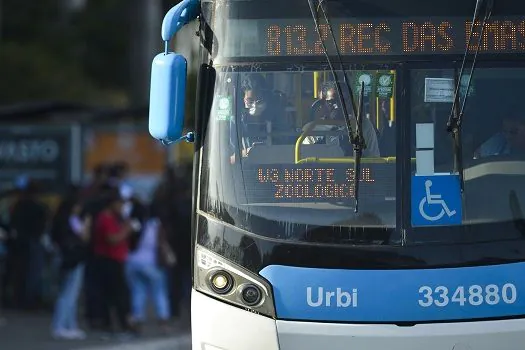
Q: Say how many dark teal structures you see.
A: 1